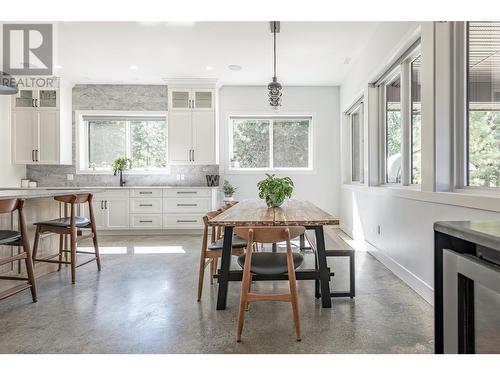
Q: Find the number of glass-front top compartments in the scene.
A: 4